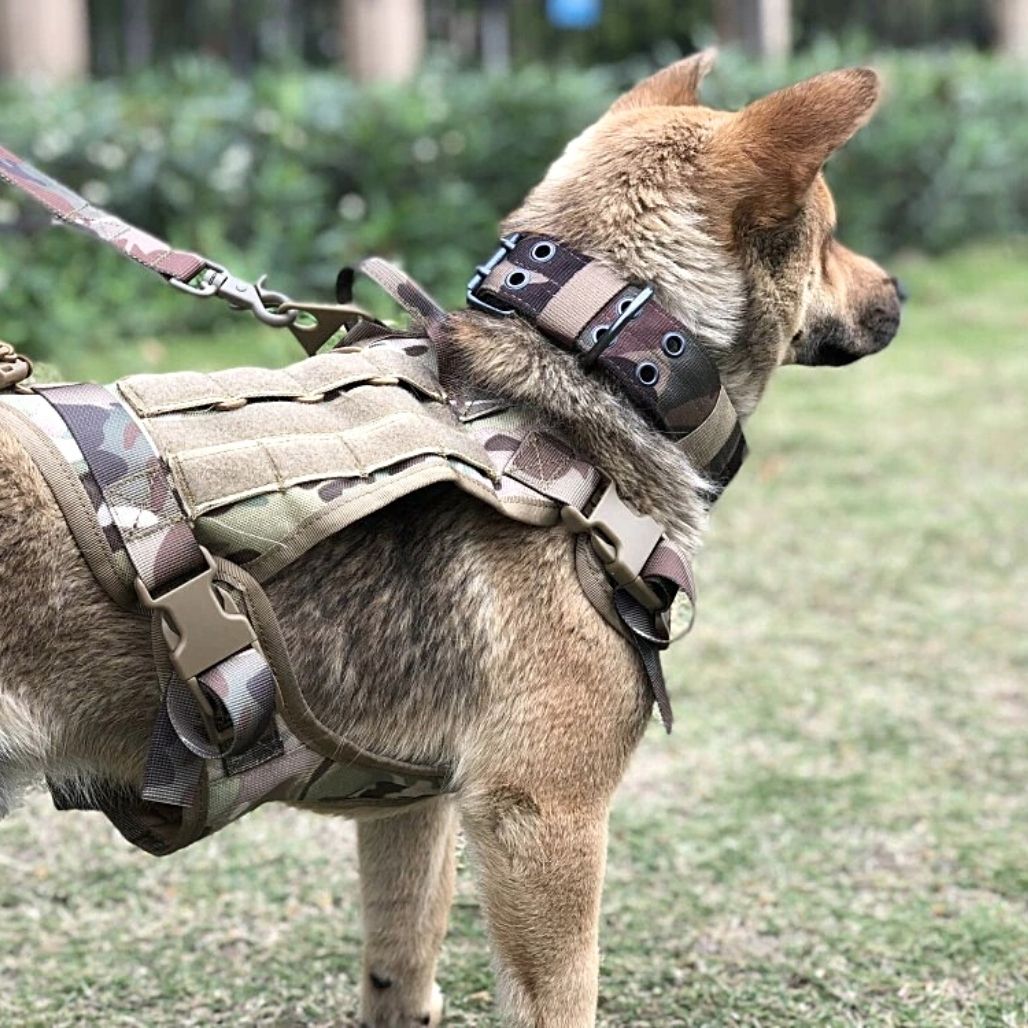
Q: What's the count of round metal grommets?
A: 6